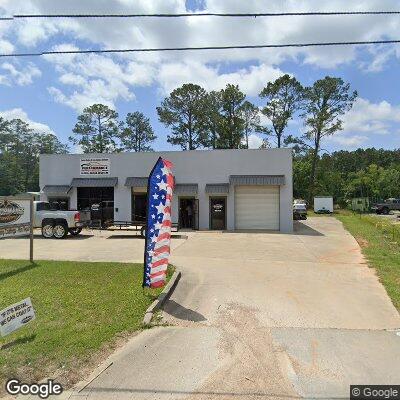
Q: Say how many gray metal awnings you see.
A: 6